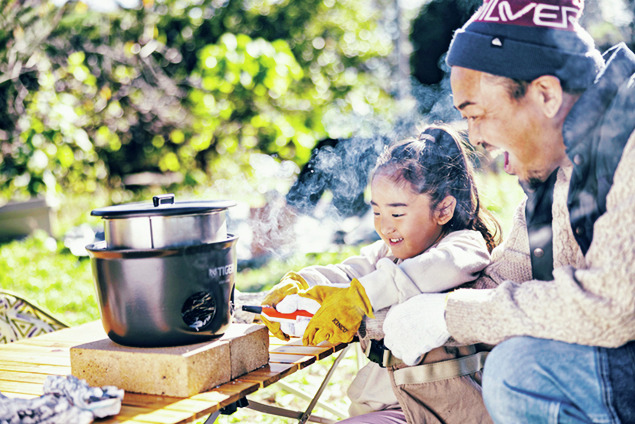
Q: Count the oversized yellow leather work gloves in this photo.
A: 2